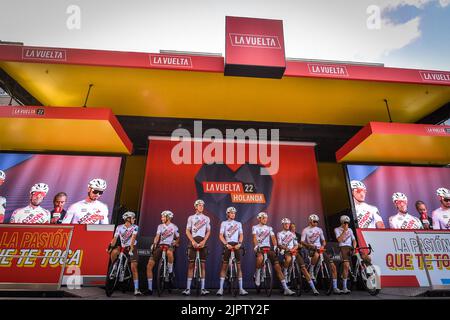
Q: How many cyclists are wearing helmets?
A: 8